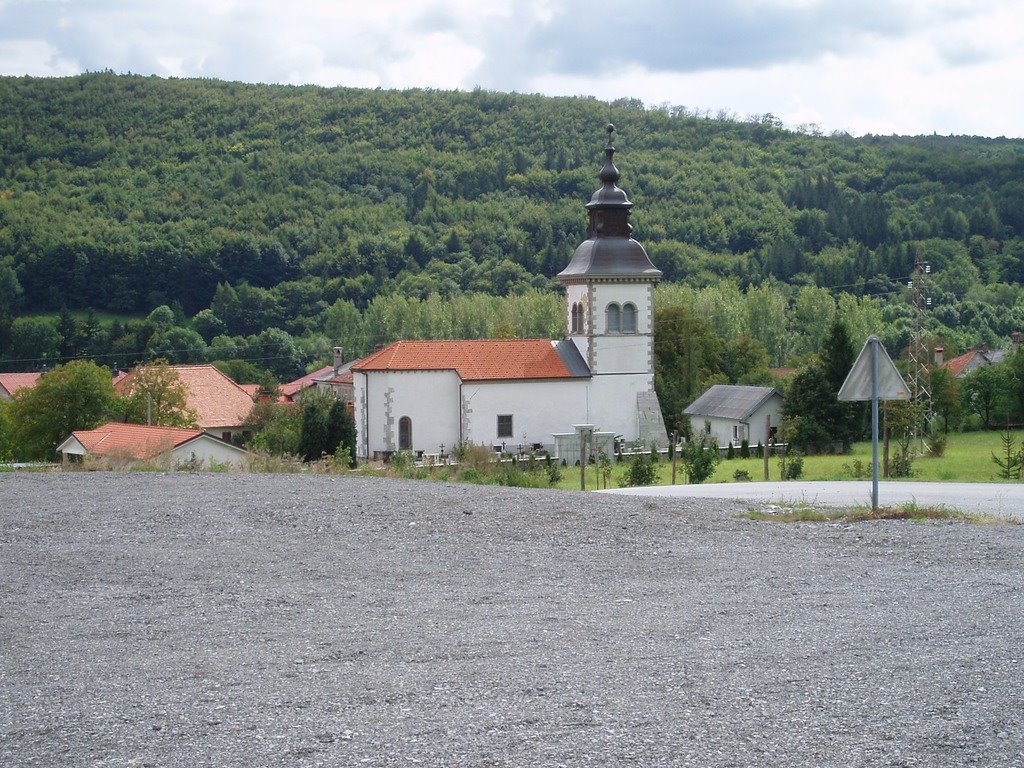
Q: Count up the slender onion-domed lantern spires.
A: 1